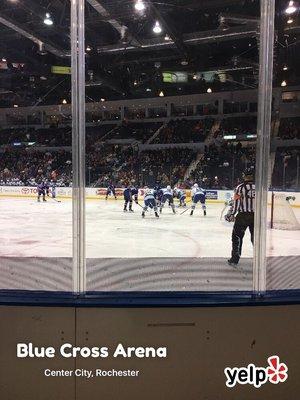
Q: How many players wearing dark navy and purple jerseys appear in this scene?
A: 4